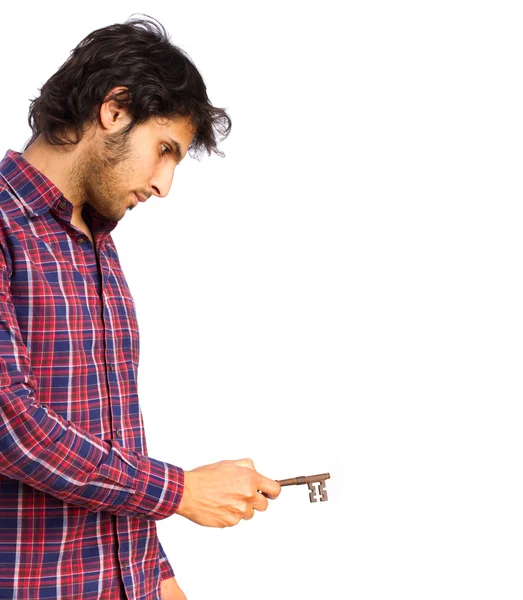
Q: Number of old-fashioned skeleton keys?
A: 1